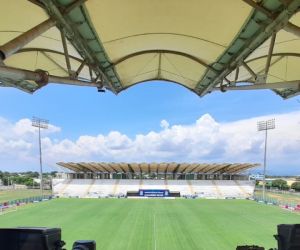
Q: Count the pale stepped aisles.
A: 8